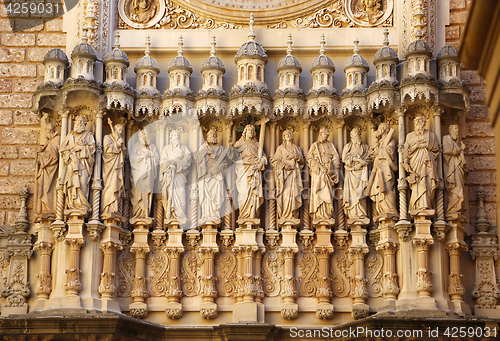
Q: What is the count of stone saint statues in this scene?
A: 13